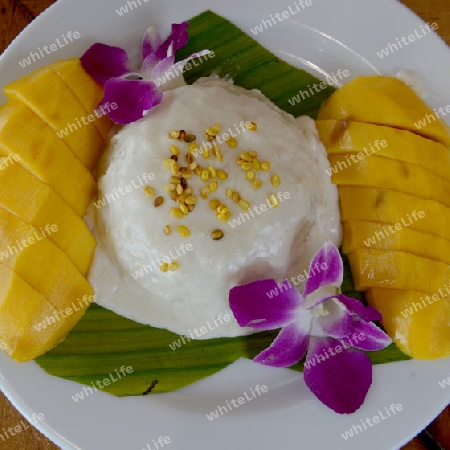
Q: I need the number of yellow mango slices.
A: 13